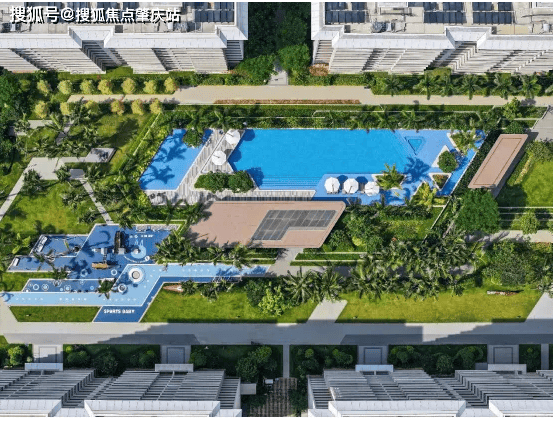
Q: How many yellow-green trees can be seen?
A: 13